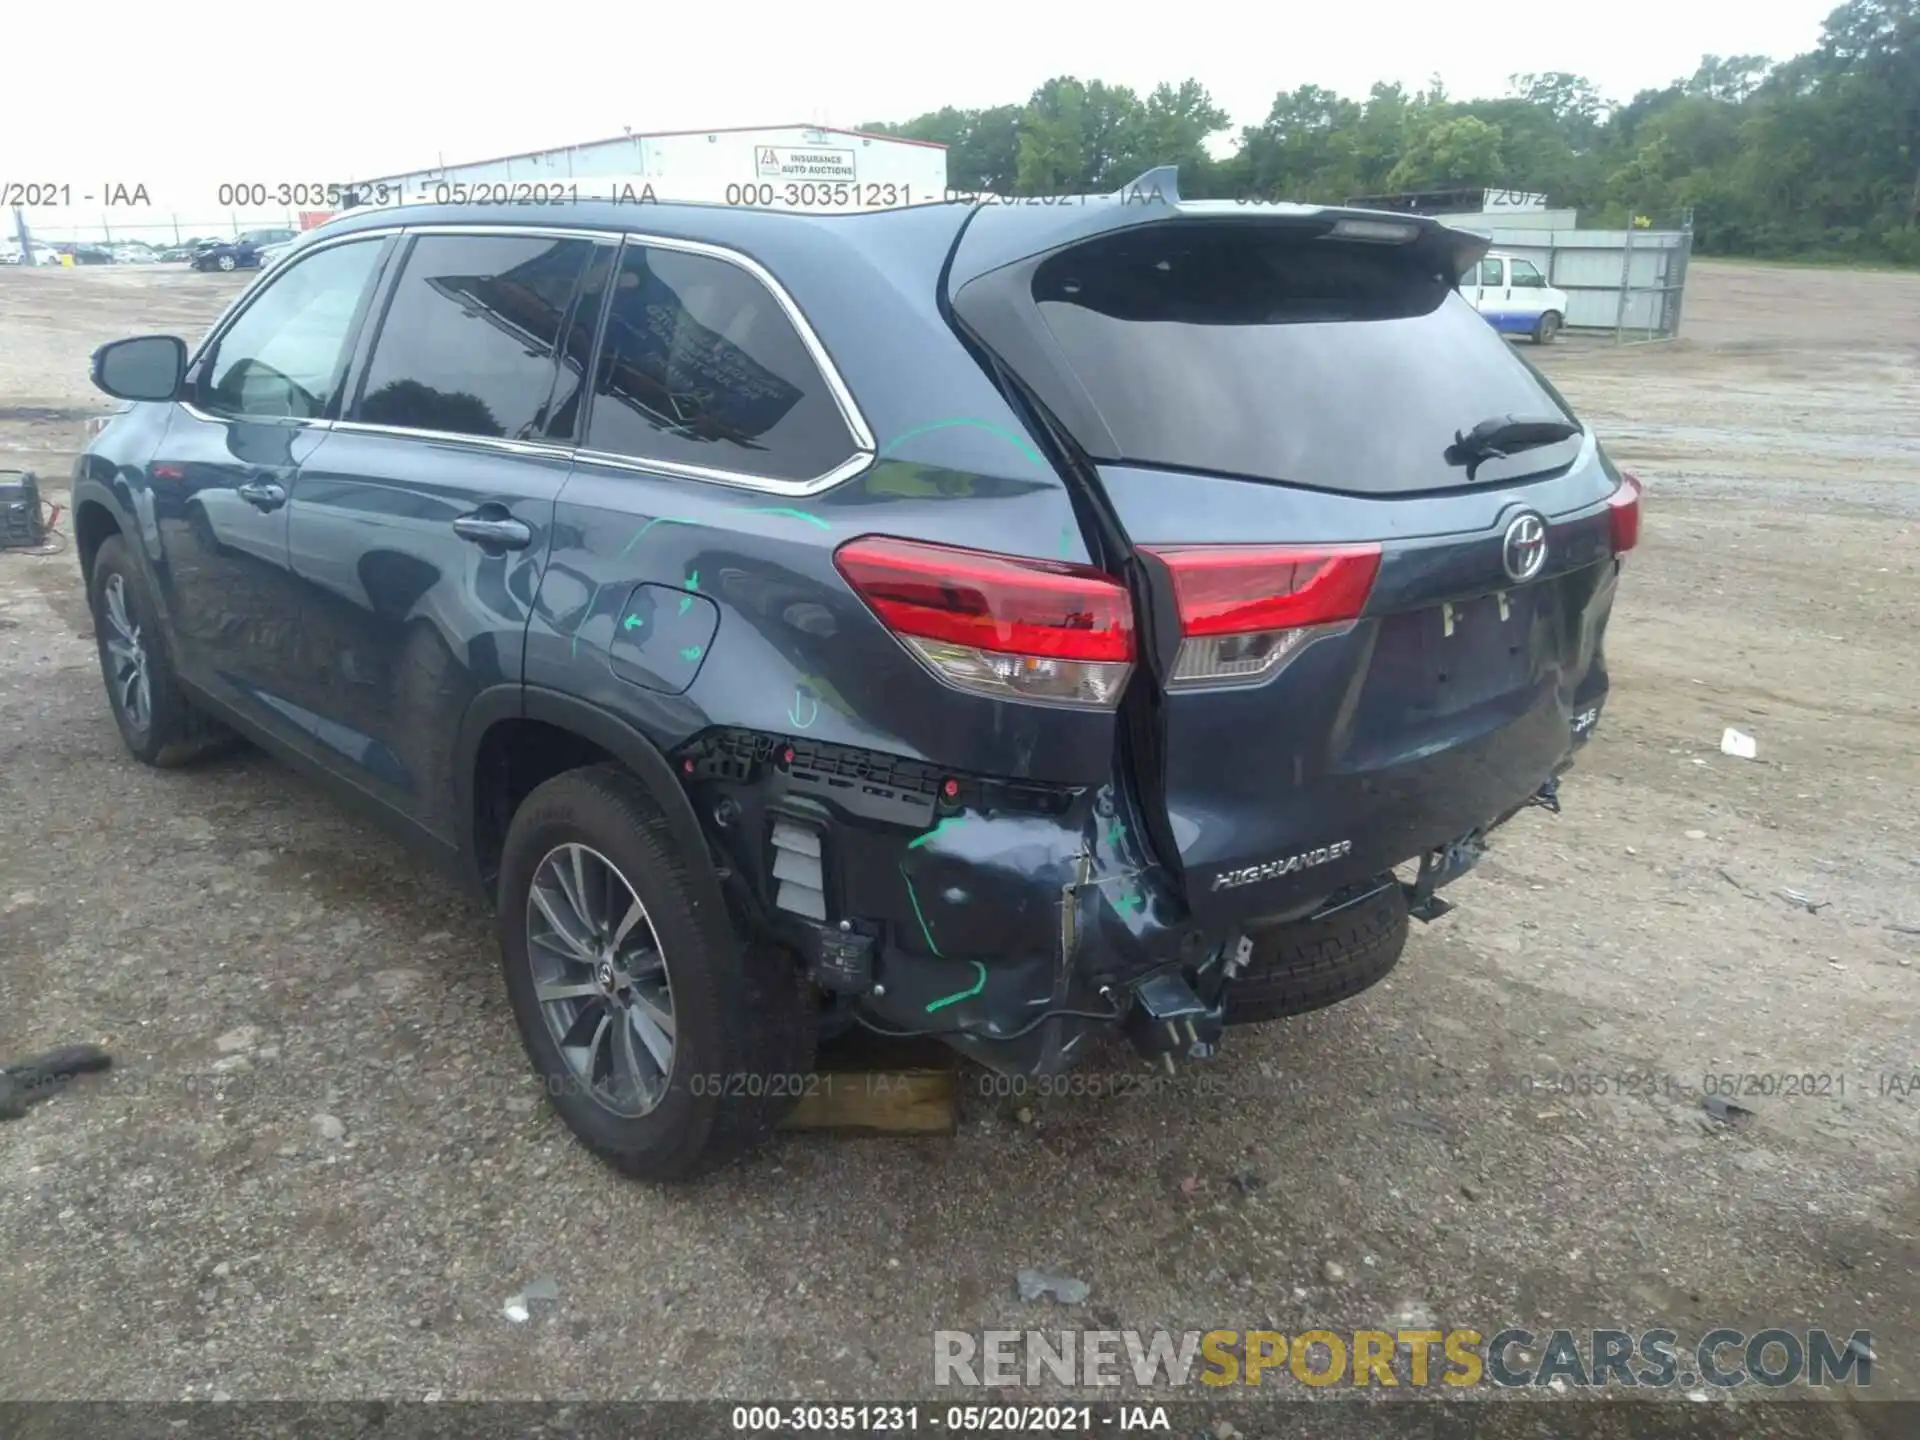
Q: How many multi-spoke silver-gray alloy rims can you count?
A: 2